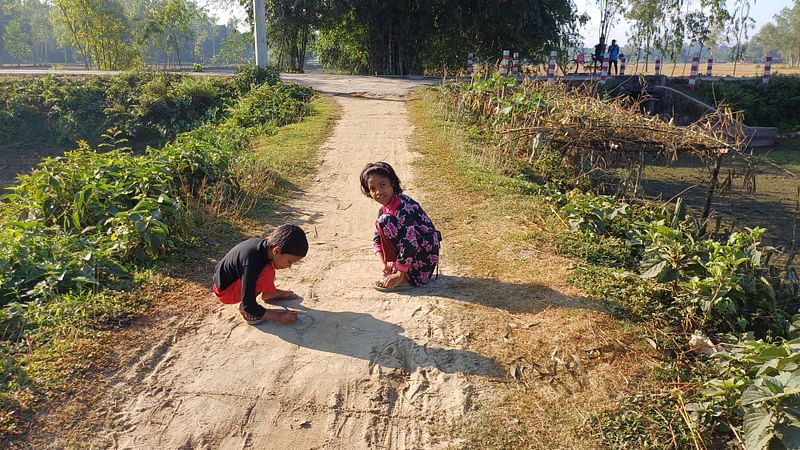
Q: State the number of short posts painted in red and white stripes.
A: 10